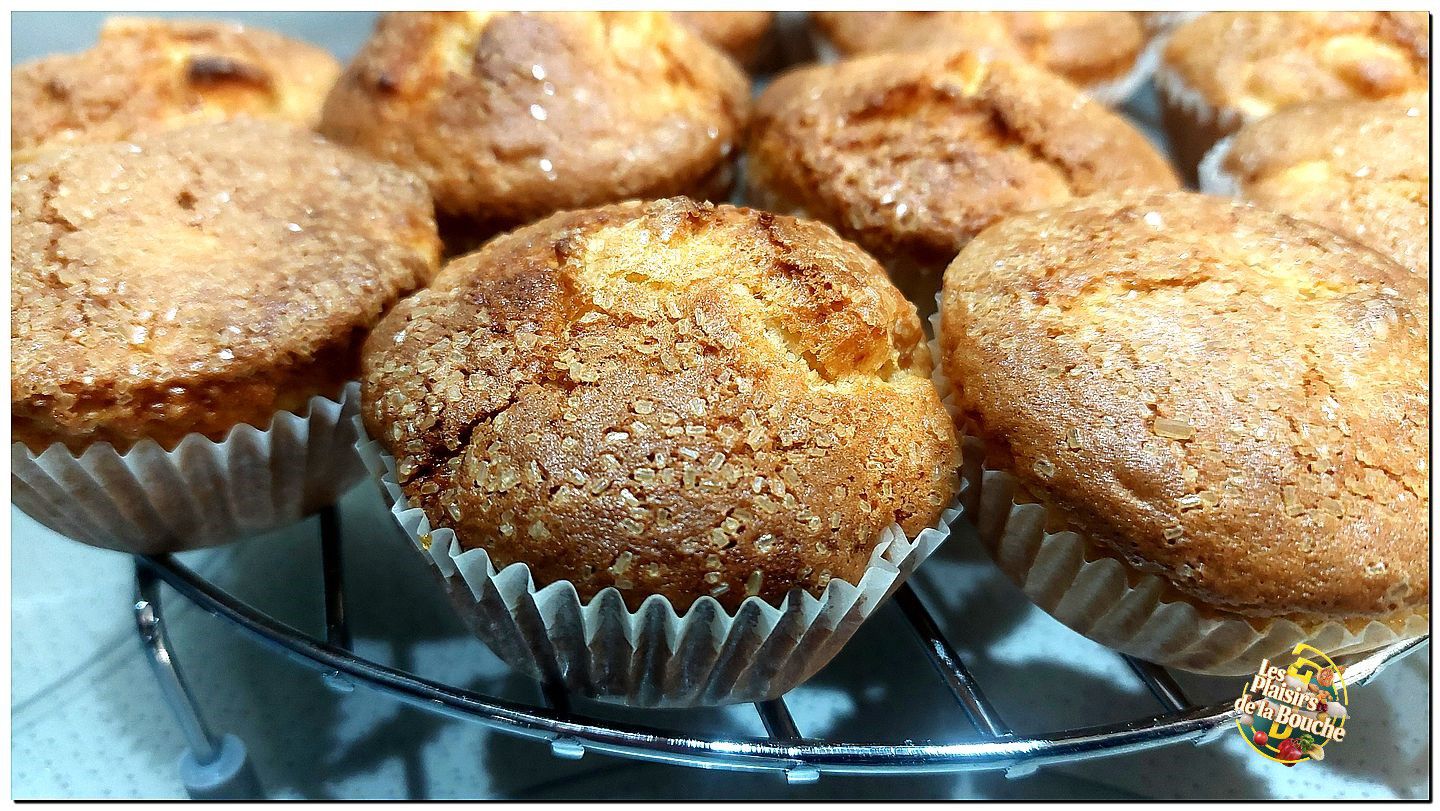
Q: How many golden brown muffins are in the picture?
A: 10